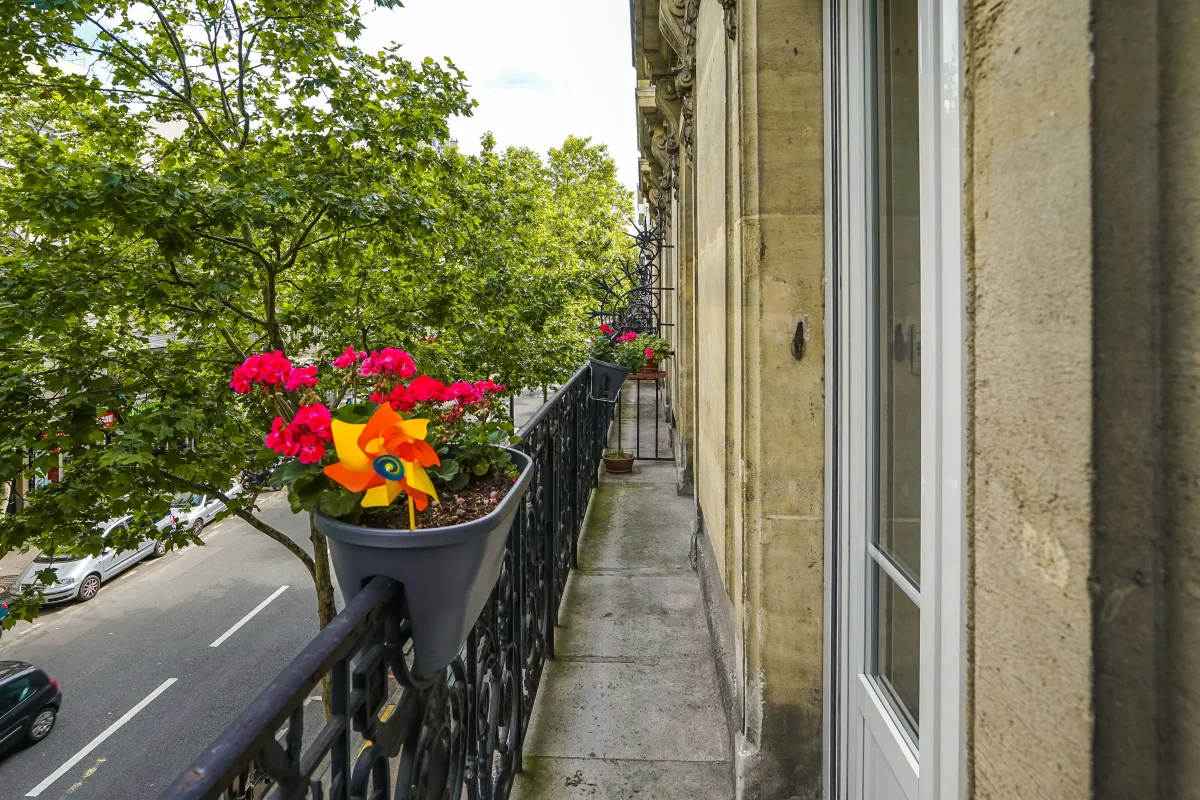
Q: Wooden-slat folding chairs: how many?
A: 0